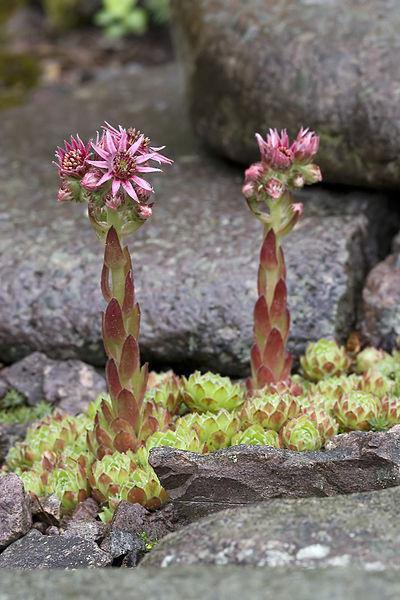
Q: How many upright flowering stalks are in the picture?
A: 2